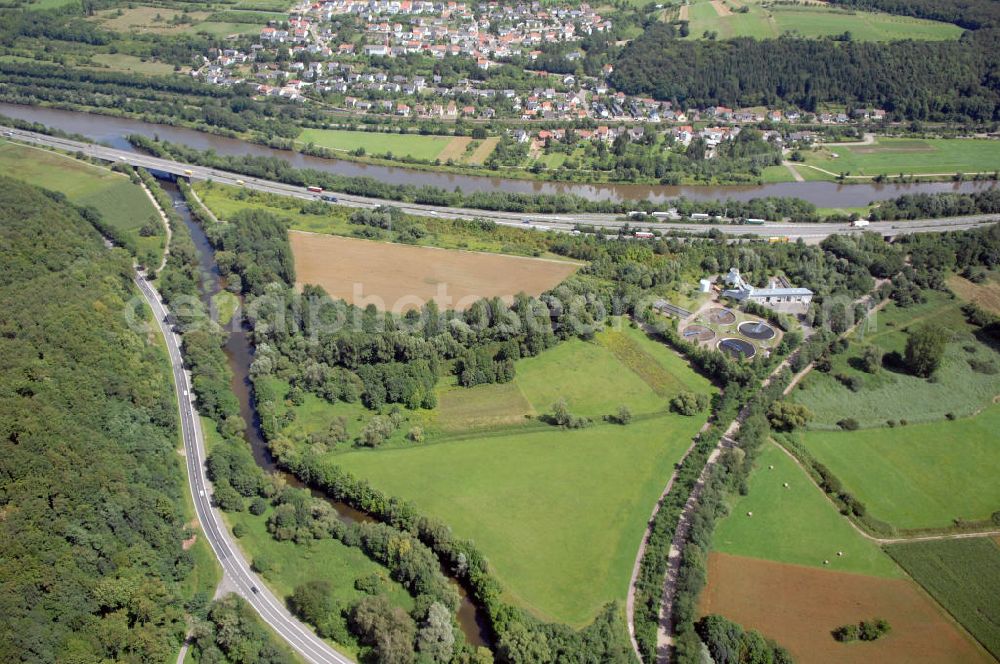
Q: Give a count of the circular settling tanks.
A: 4